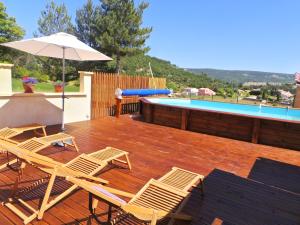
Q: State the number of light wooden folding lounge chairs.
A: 4